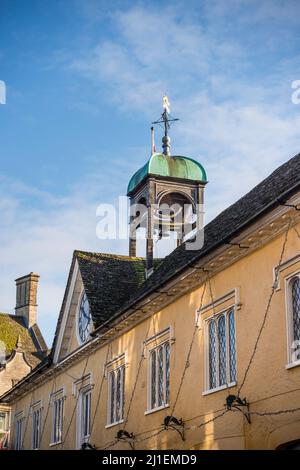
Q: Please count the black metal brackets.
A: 4